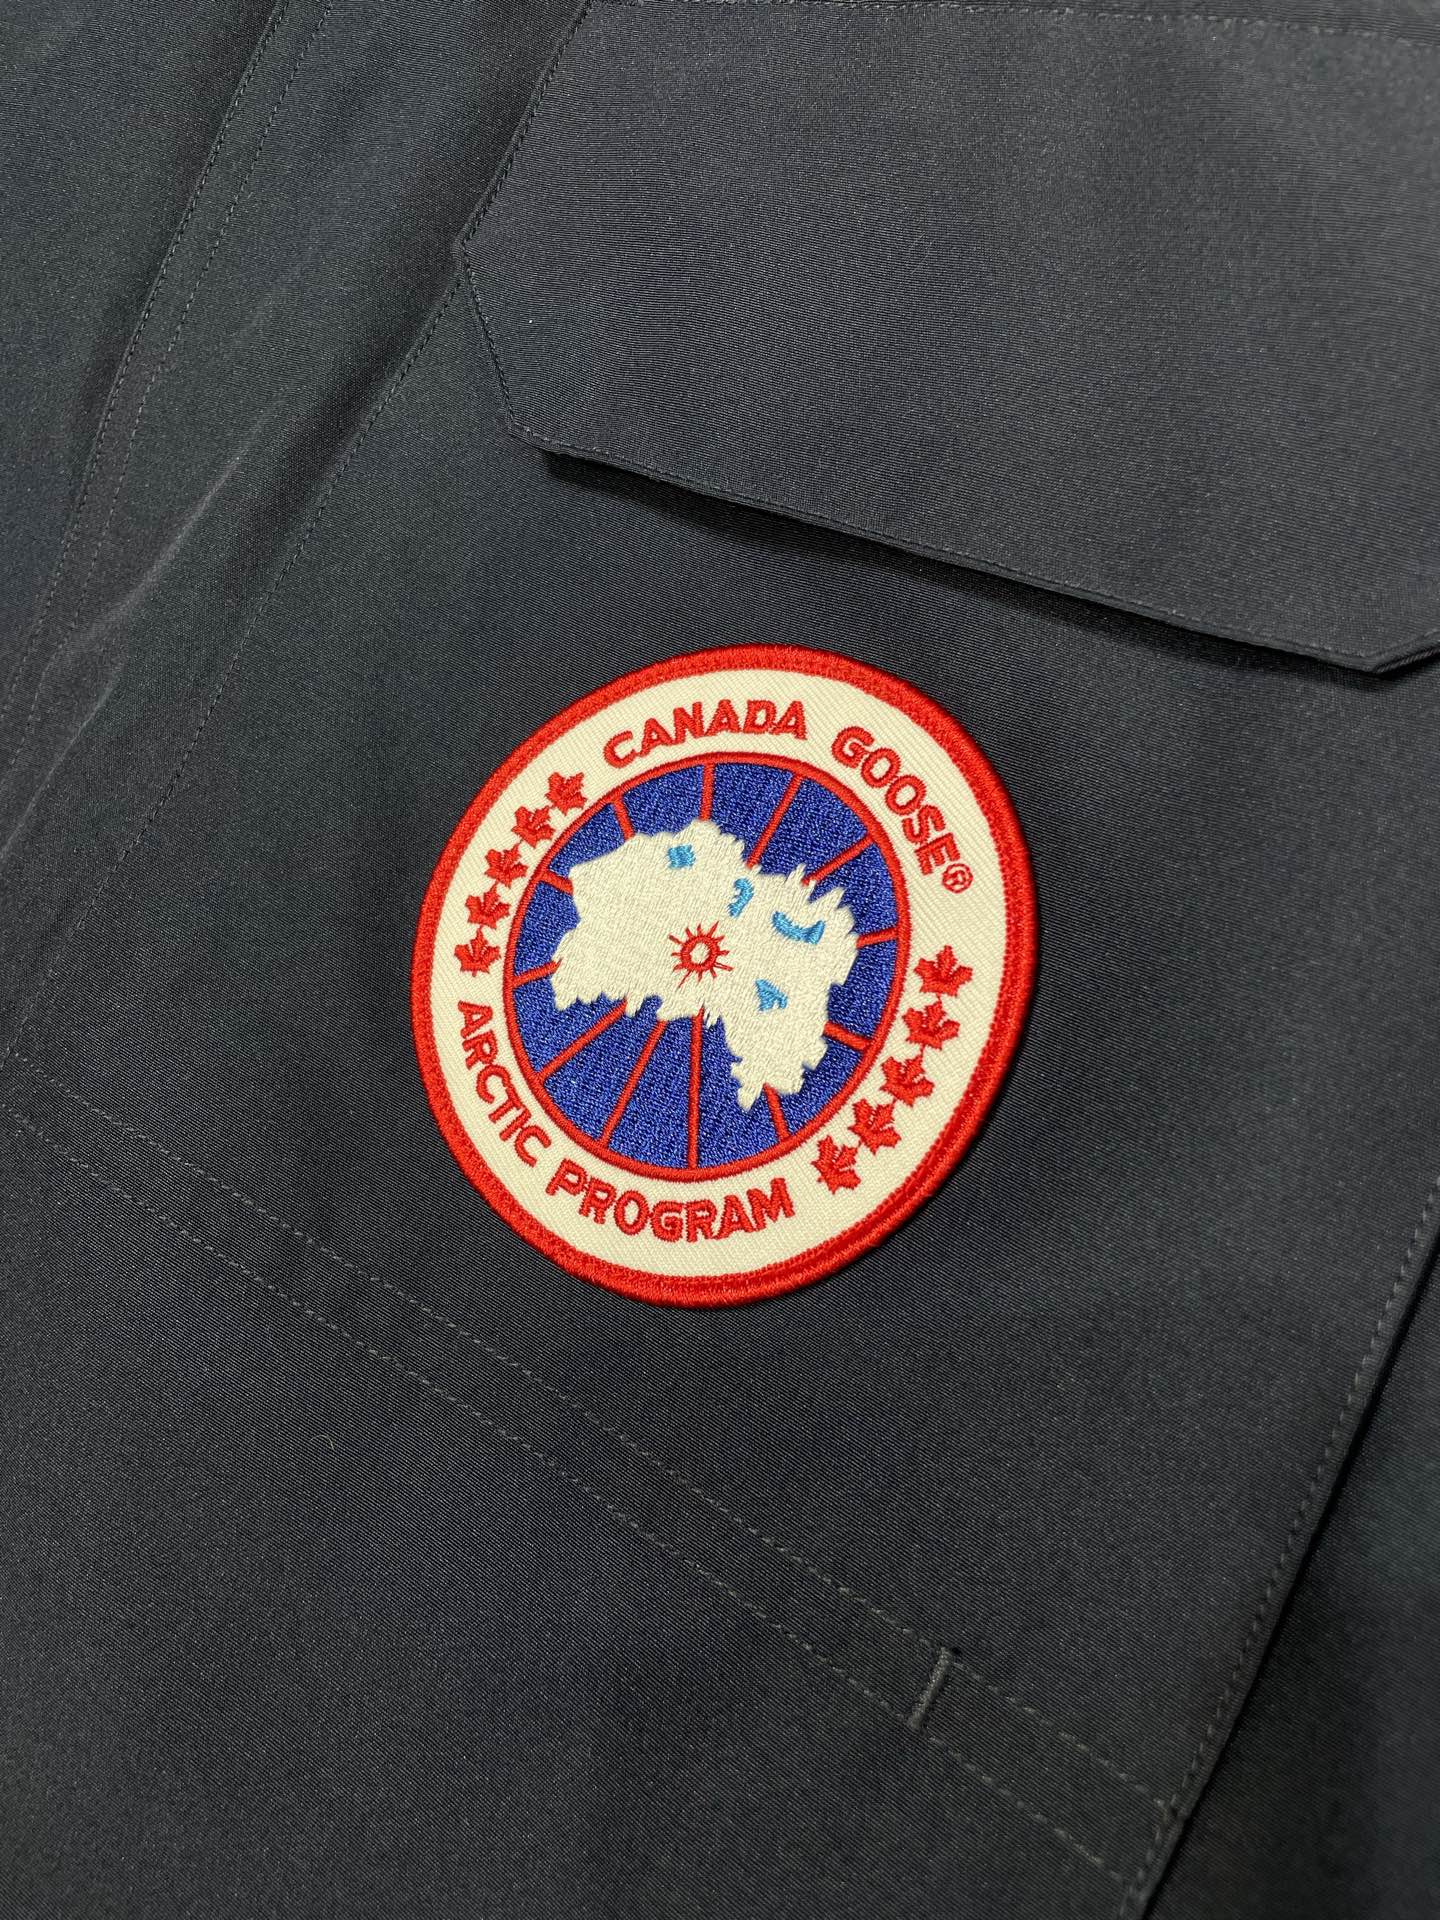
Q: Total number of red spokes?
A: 12